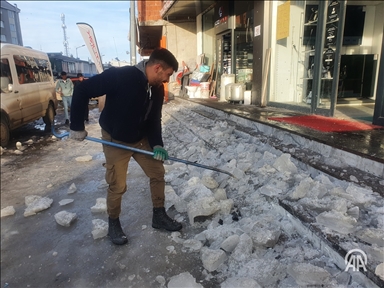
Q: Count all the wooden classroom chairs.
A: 0